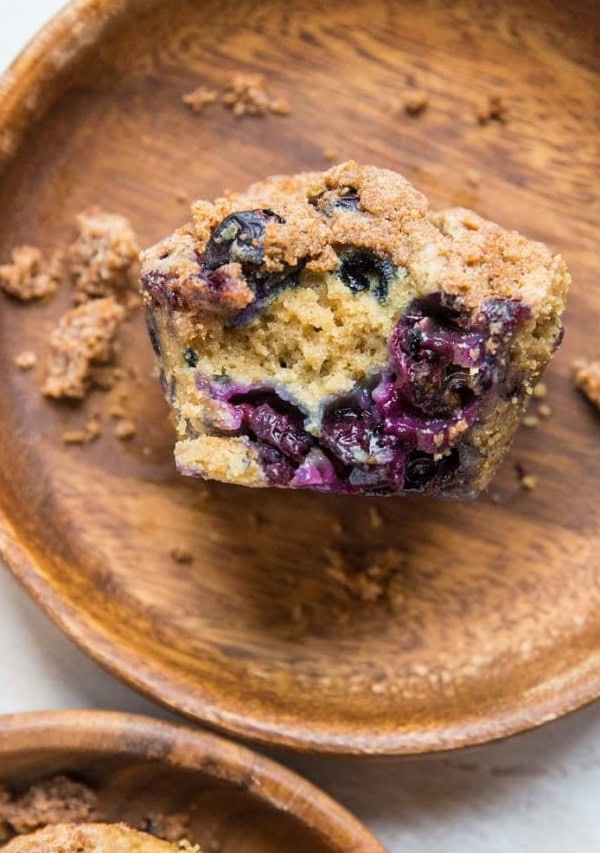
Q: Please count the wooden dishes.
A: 2